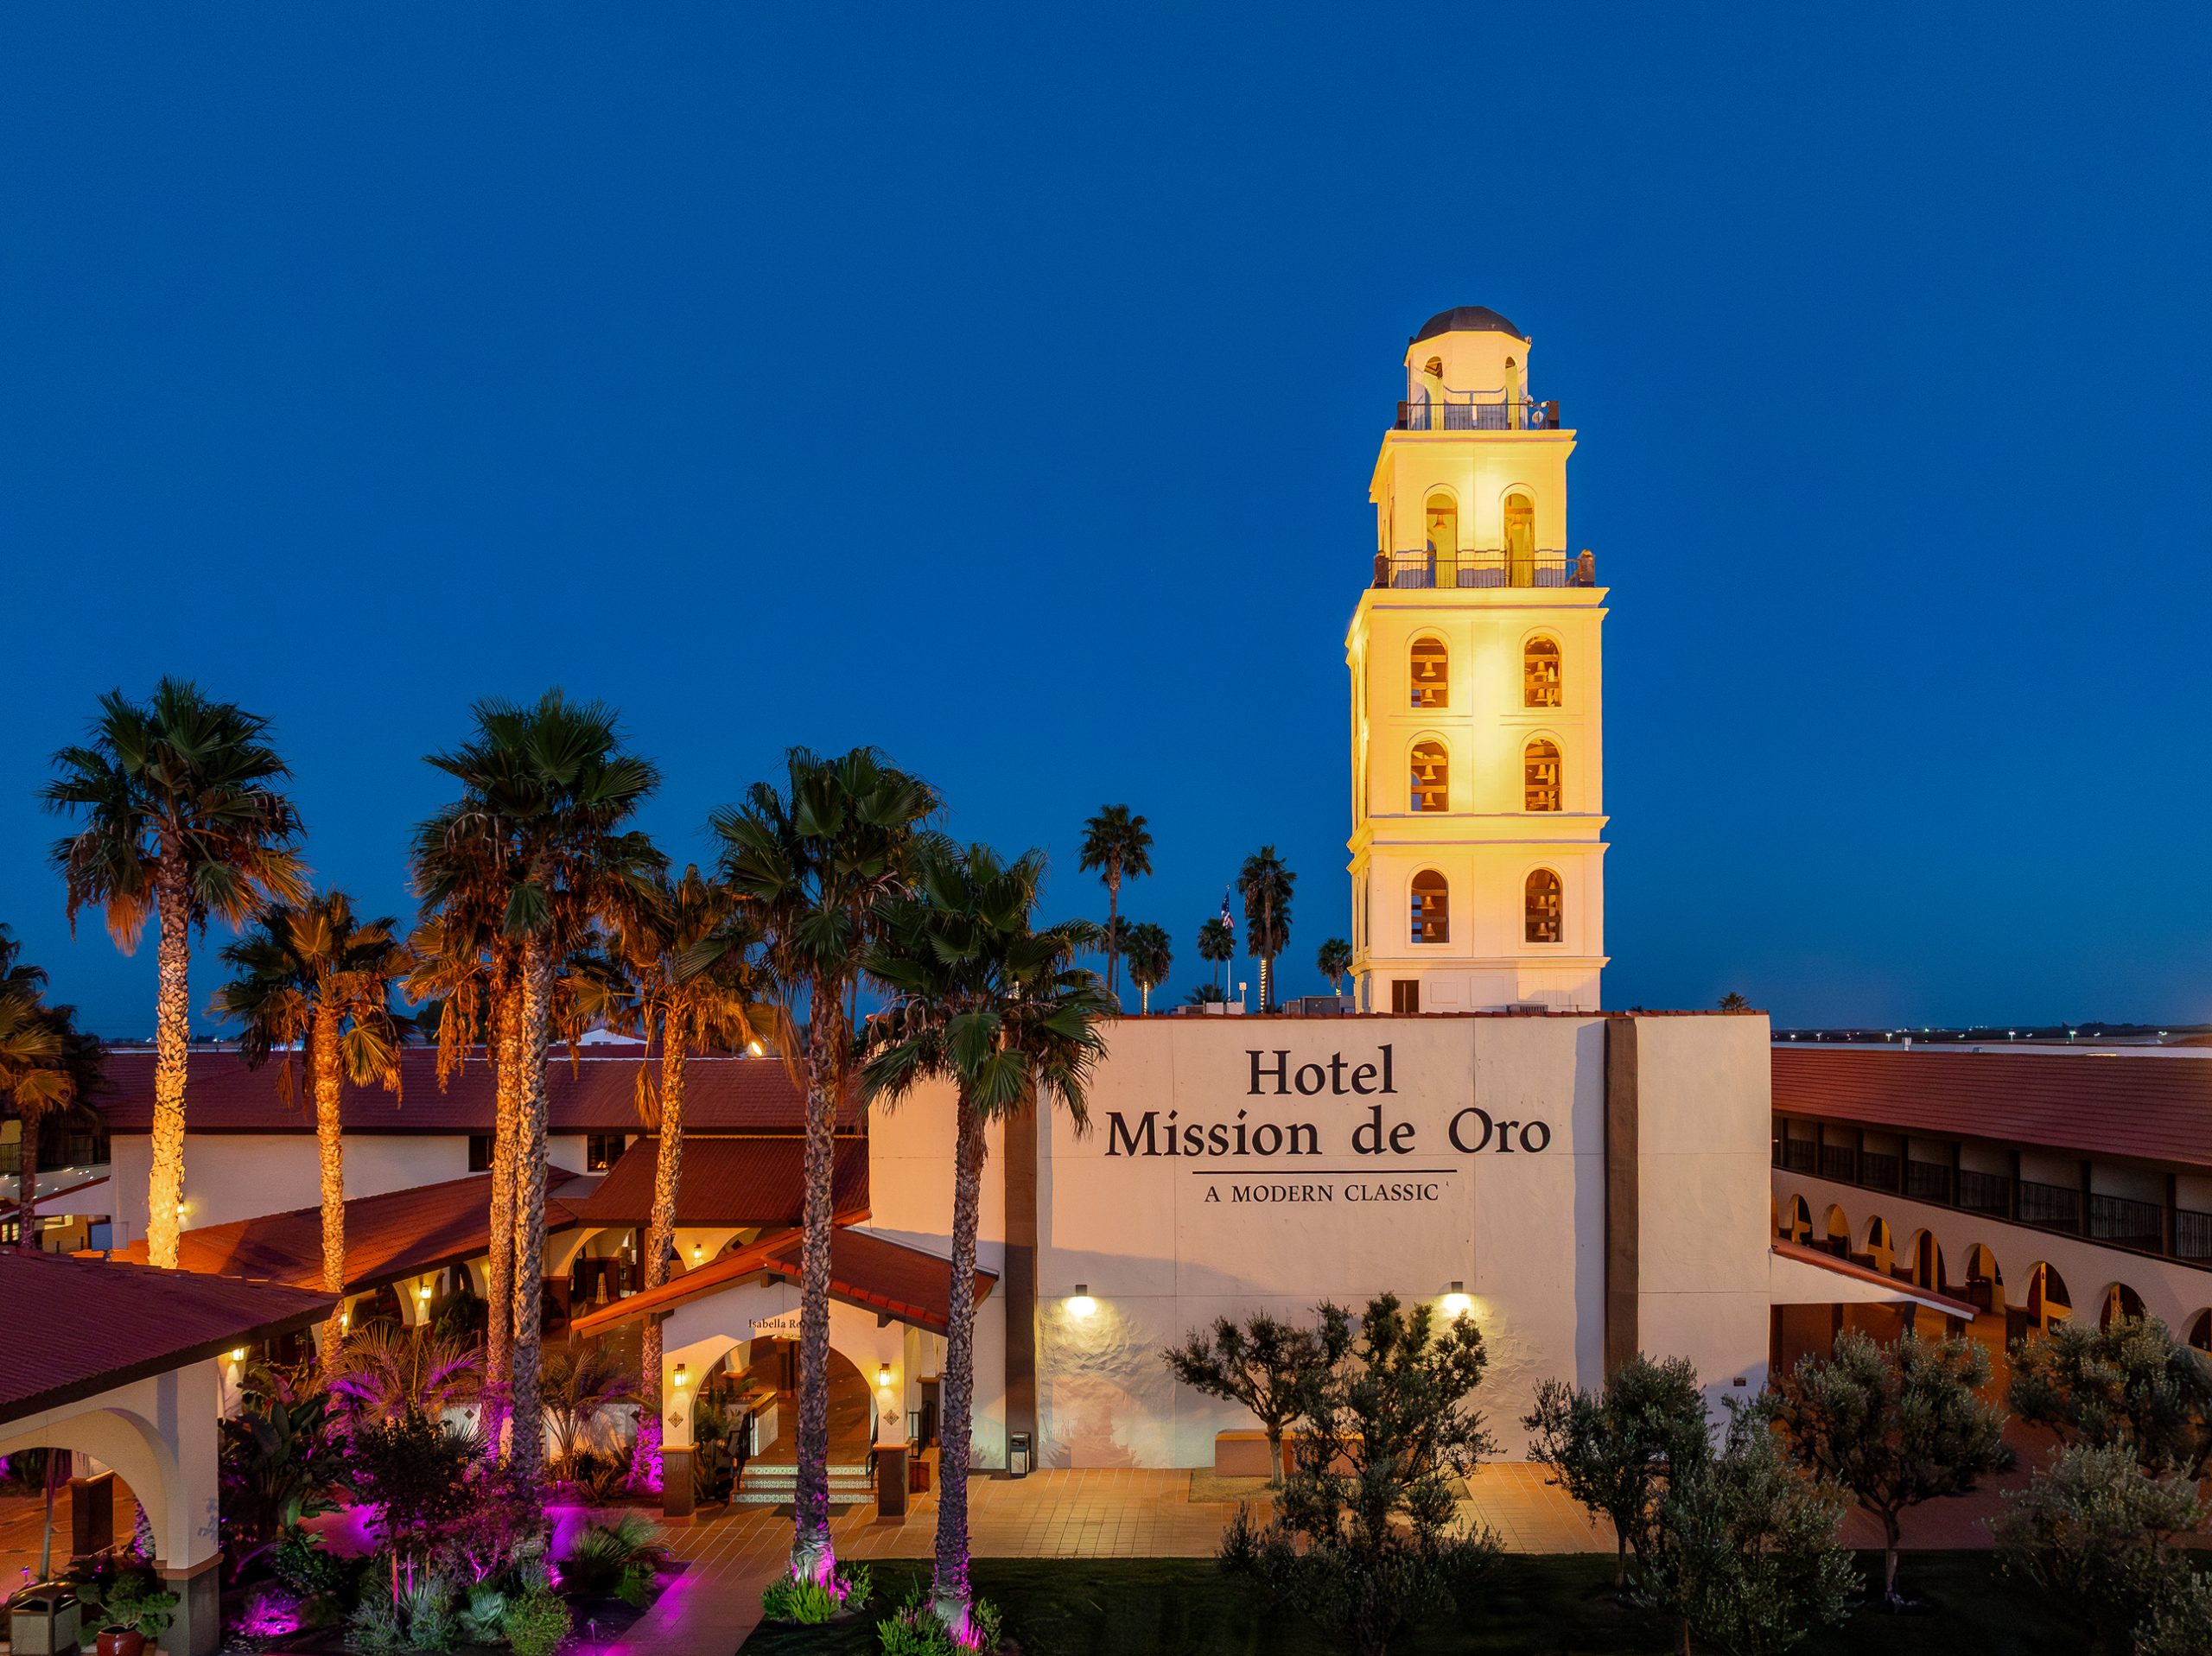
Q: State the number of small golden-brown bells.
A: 14